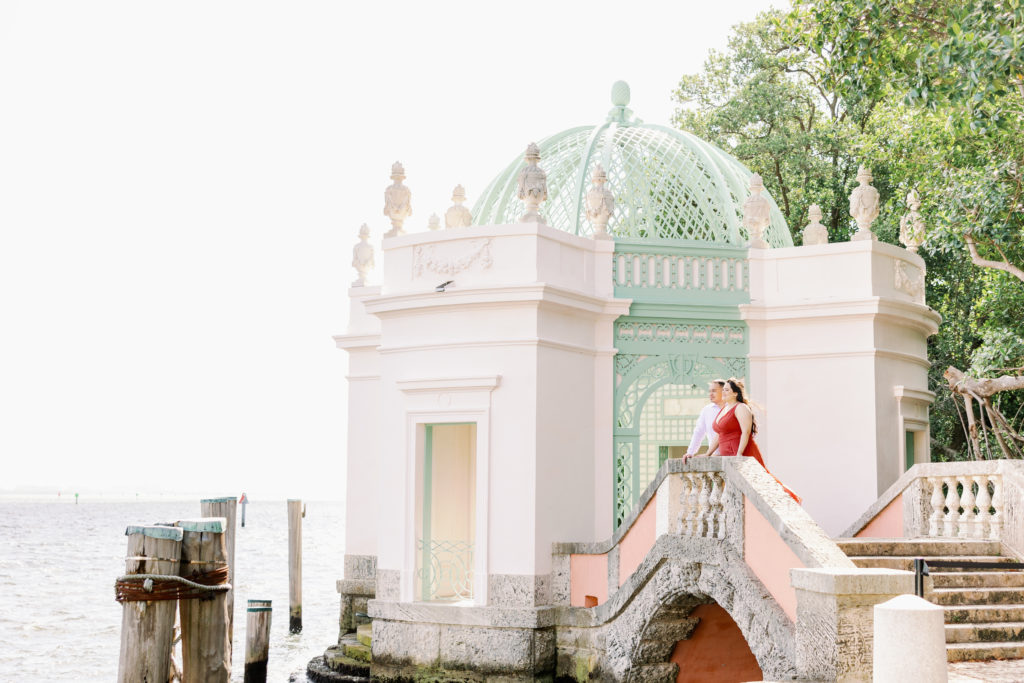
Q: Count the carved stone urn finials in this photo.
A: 10